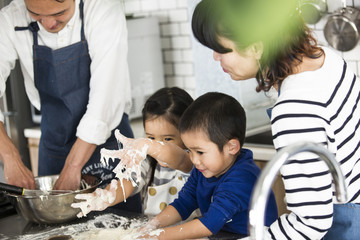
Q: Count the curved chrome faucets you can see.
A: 1